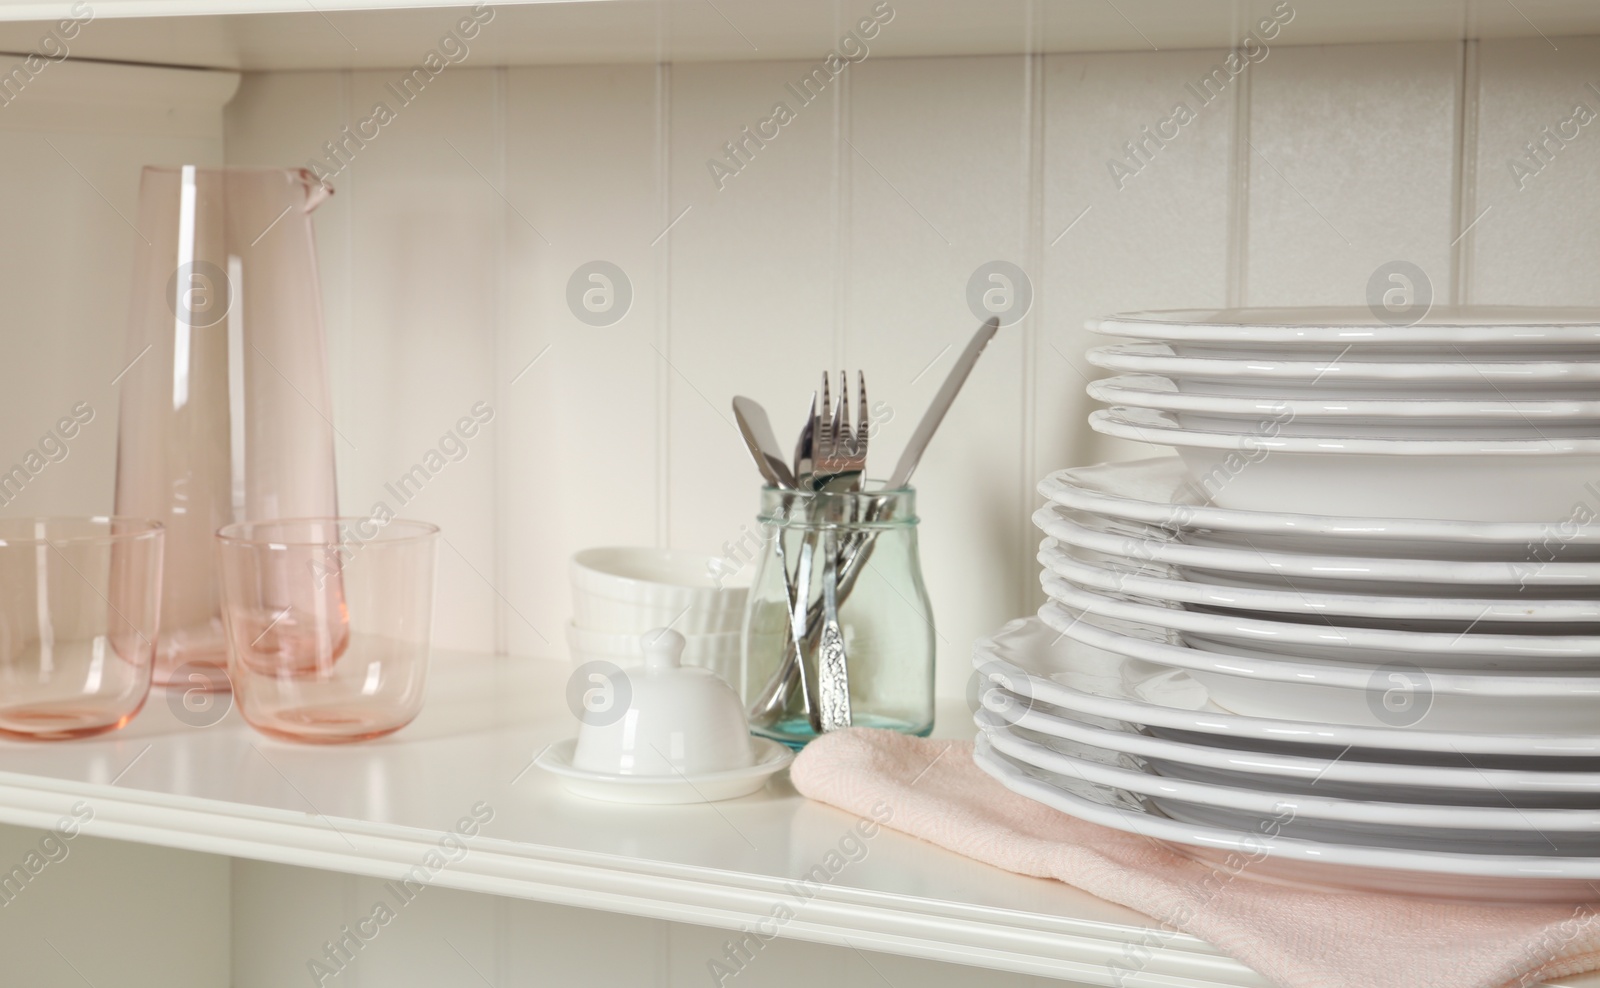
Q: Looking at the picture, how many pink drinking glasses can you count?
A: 2